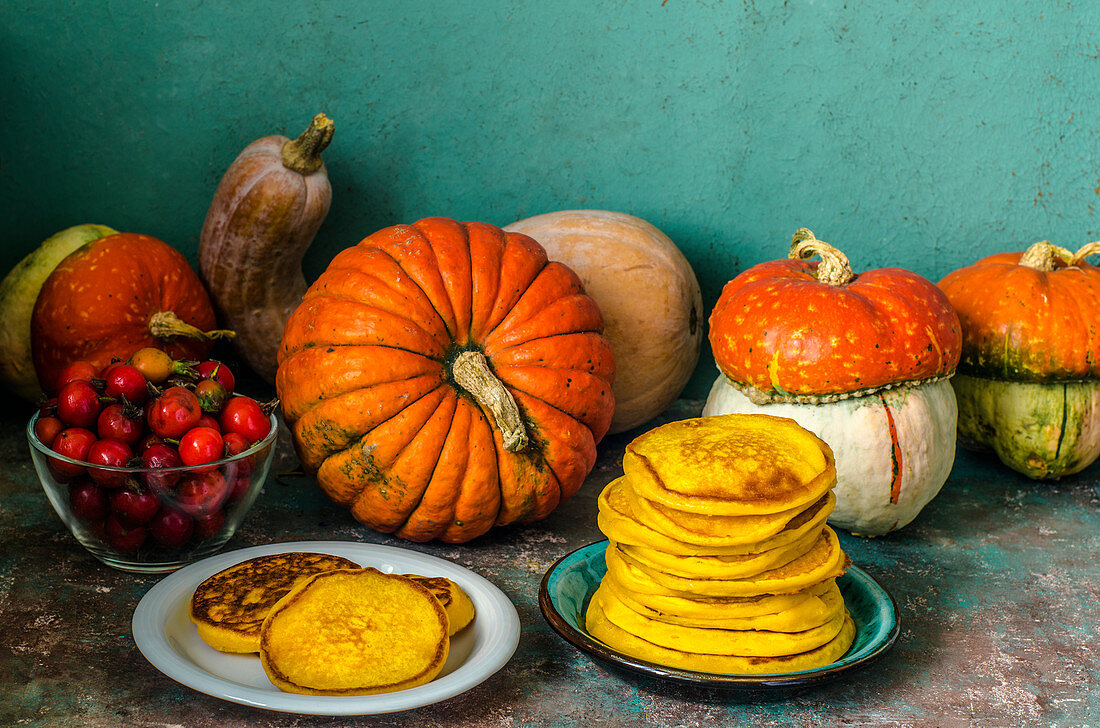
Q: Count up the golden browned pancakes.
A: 12